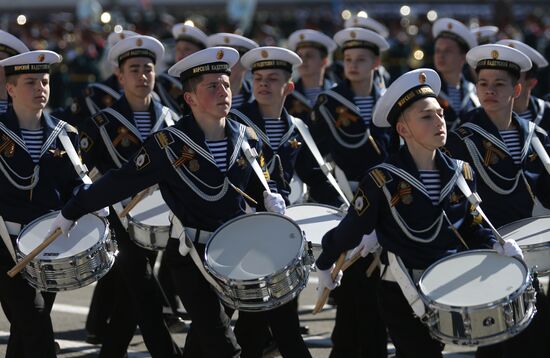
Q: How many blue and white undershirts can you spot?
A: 12